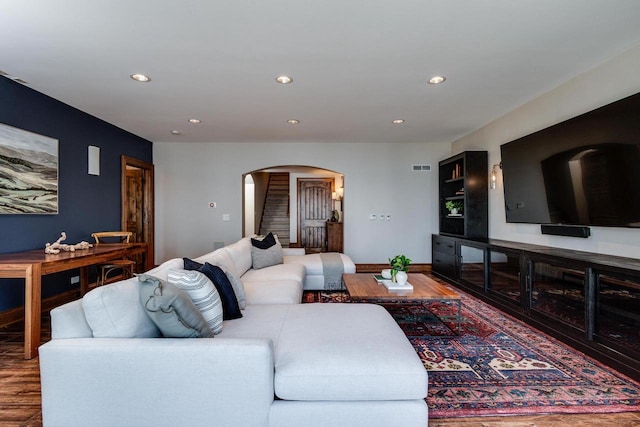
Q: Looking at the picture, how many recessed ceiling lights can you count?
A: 6